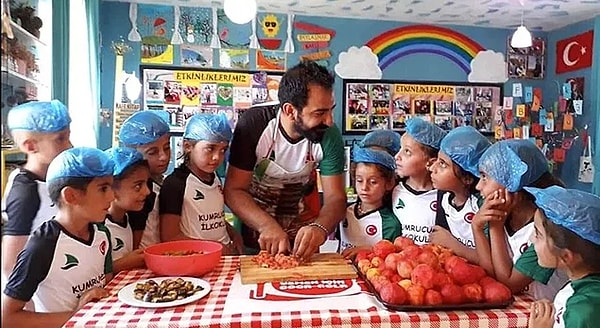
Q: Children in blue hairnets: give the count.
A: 11